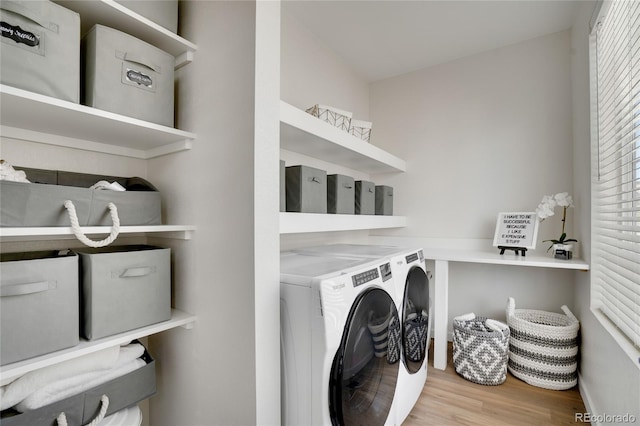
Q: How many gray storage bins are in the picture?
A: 12